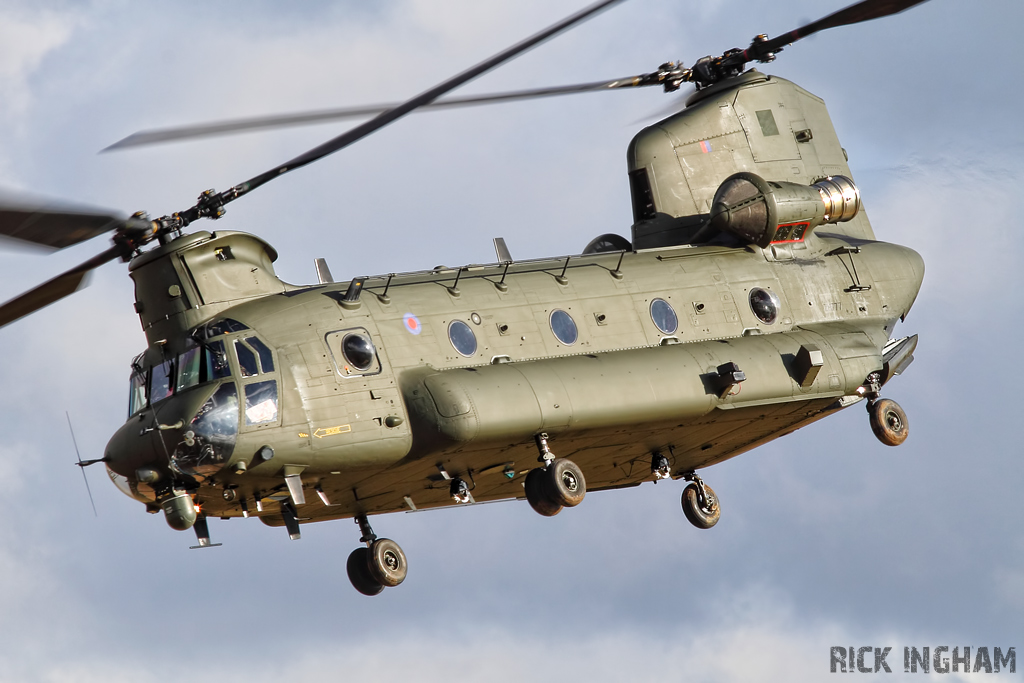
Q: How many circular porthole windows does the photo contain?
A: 5